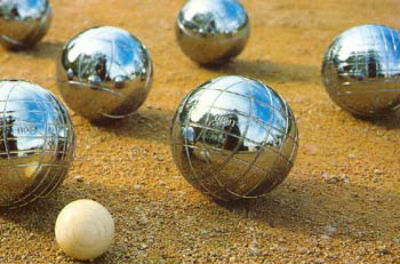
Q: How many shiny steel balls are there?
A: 6